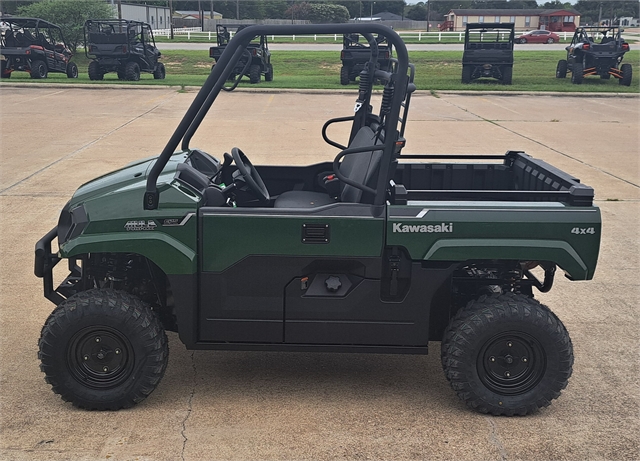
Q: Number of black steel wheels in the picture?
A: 2